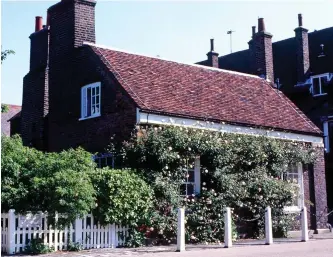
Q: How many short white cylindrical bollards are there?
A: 4